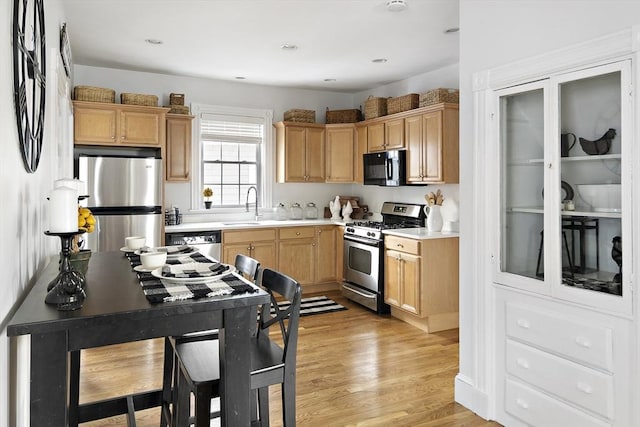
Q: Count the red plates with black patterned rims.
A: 0